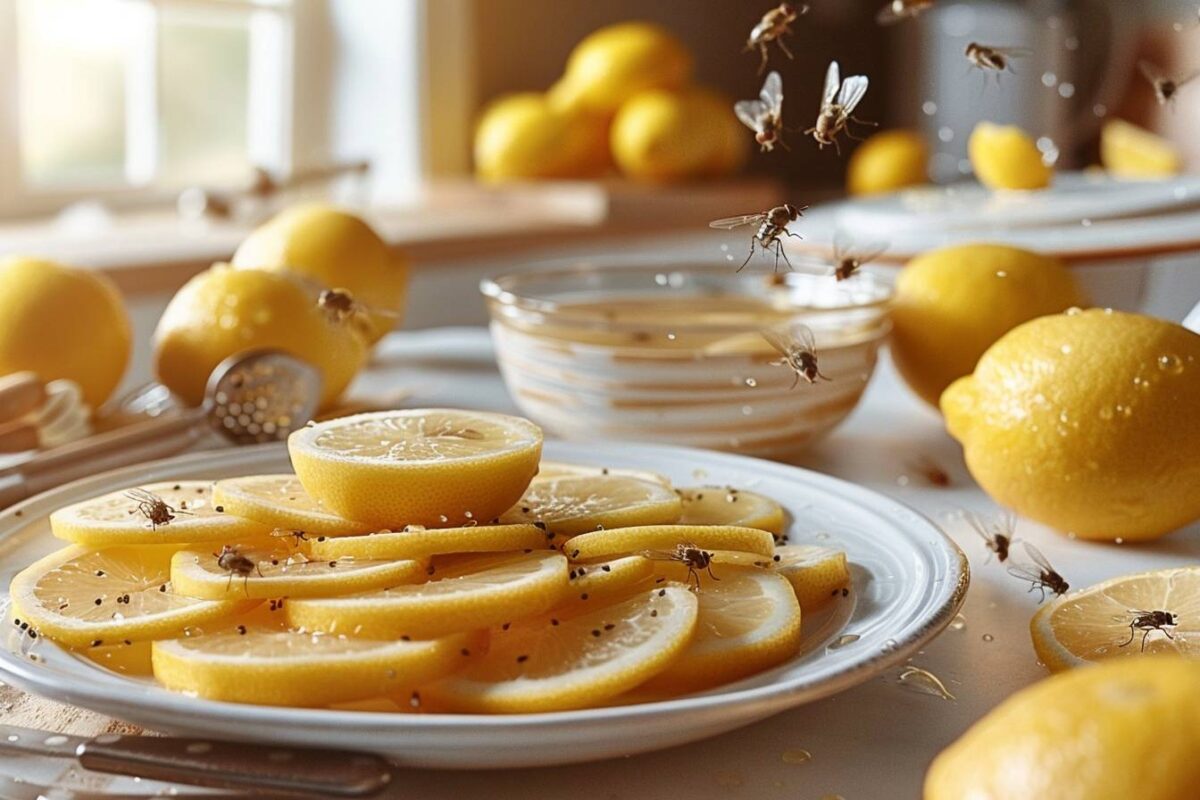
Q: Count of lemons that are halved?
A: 1